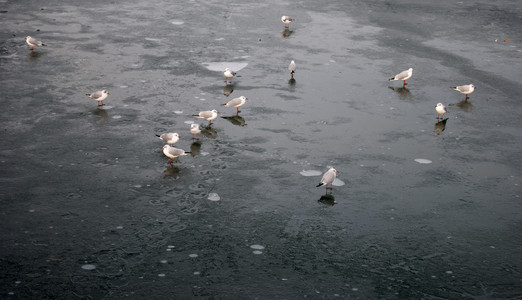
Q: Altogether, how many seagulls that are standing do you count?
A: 14